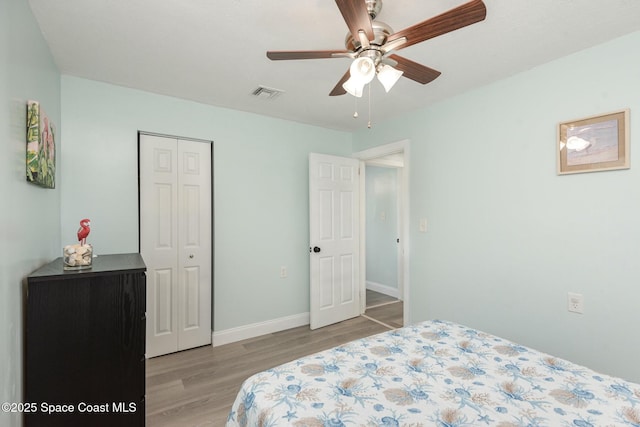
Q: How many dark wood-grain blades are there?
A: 5